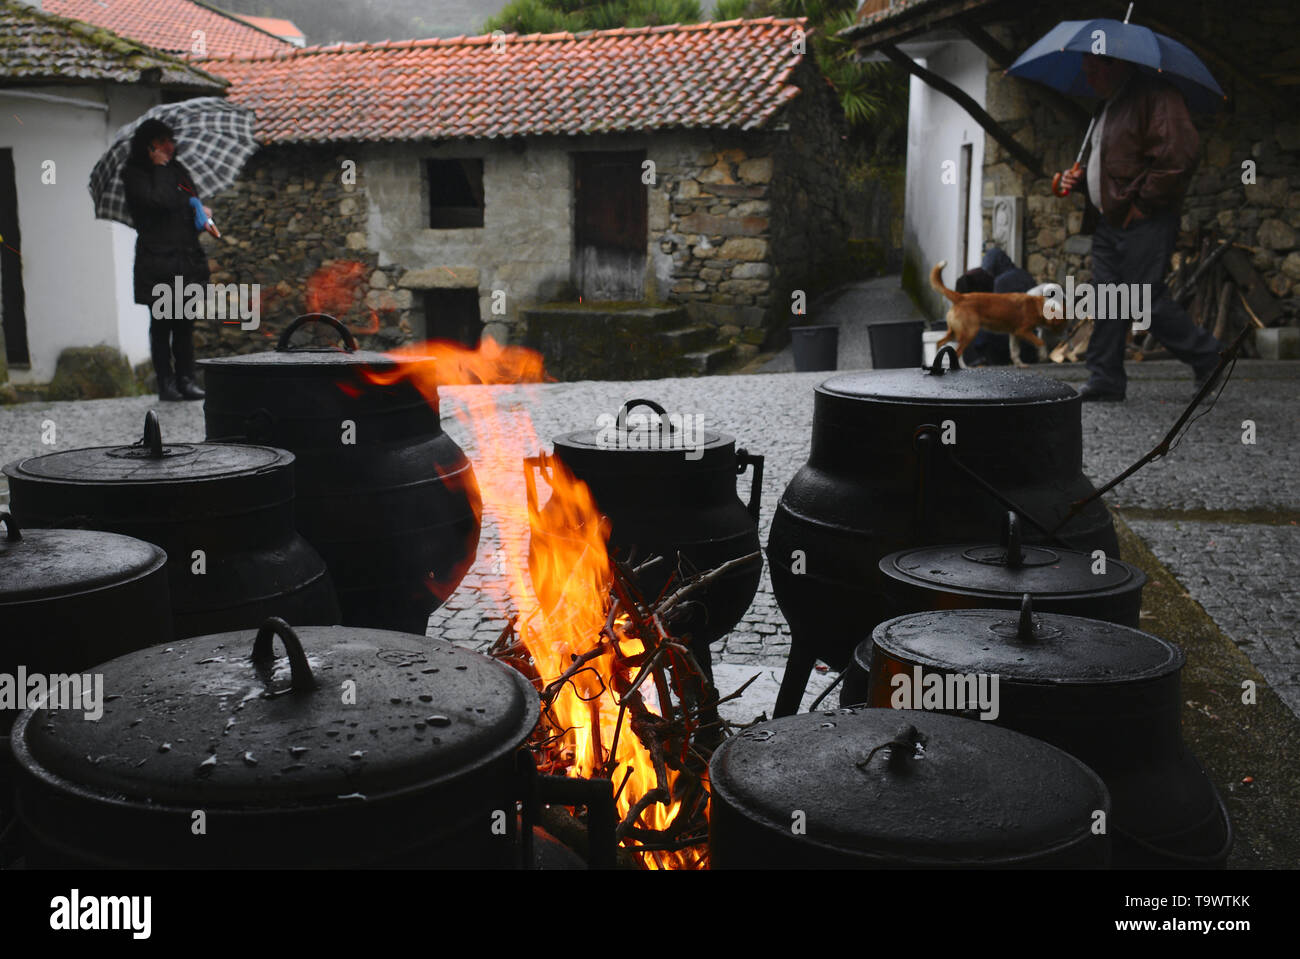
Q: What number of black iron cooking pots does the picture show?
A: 9